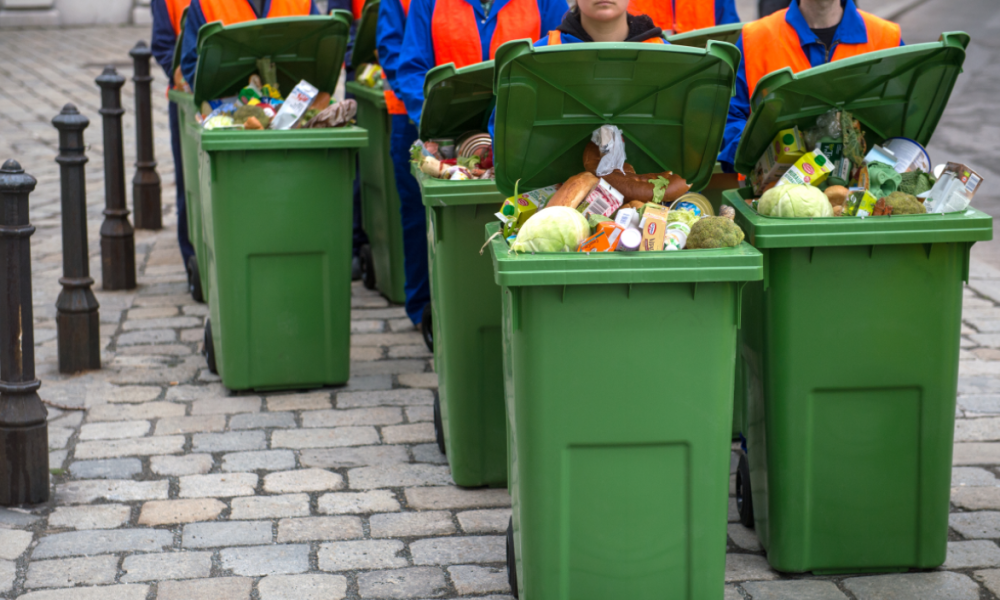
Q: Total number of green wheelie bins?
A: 7